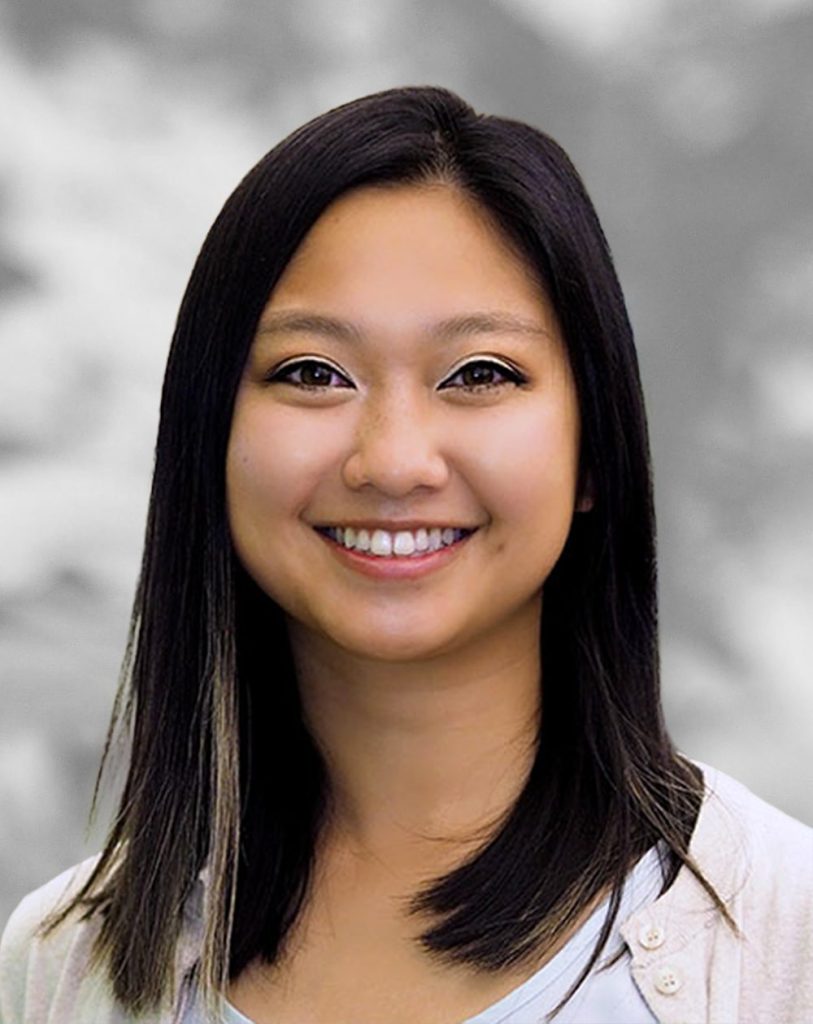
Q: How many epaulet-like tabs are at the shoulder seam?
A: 0